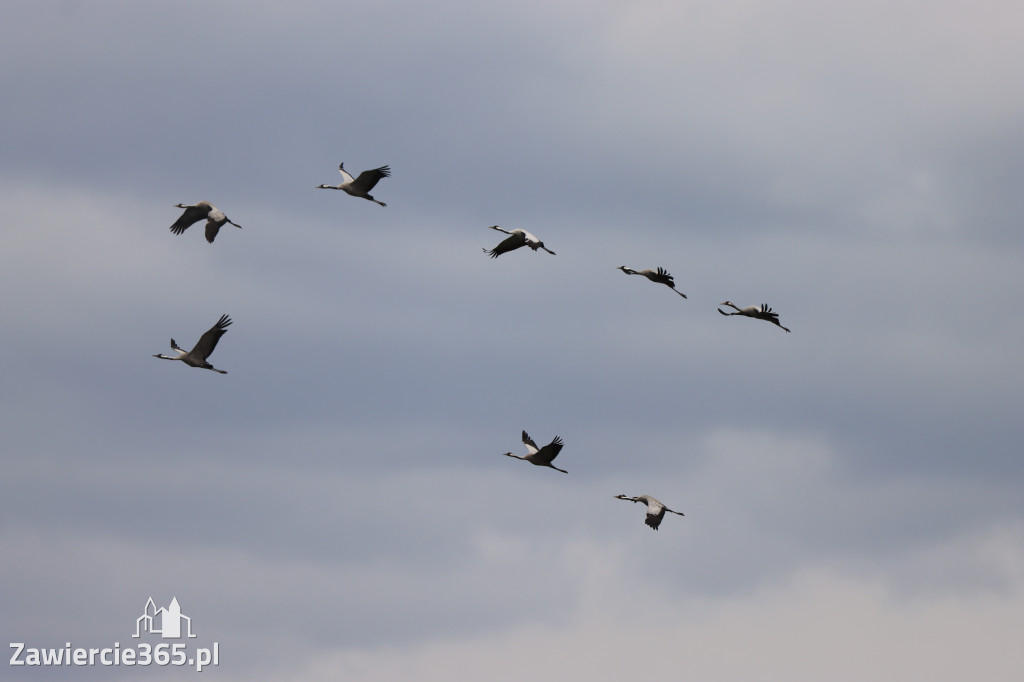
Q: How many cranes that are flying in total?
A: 8